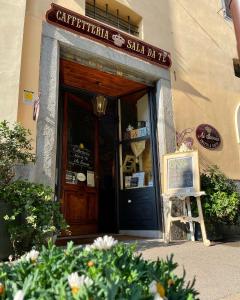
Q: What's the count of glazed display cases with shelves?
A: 1